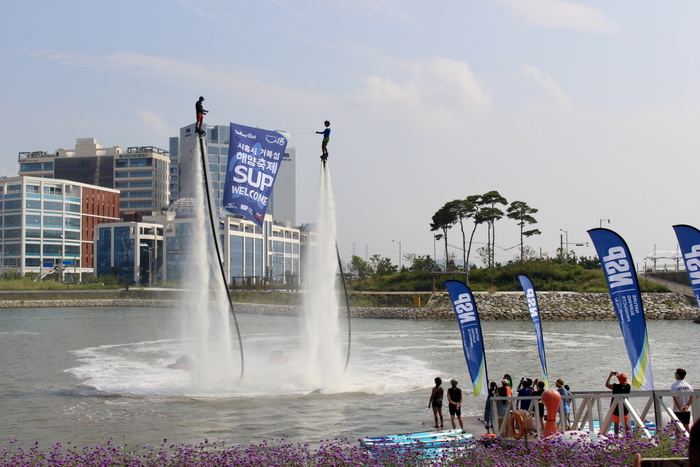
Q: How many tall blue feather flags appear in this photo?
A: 4